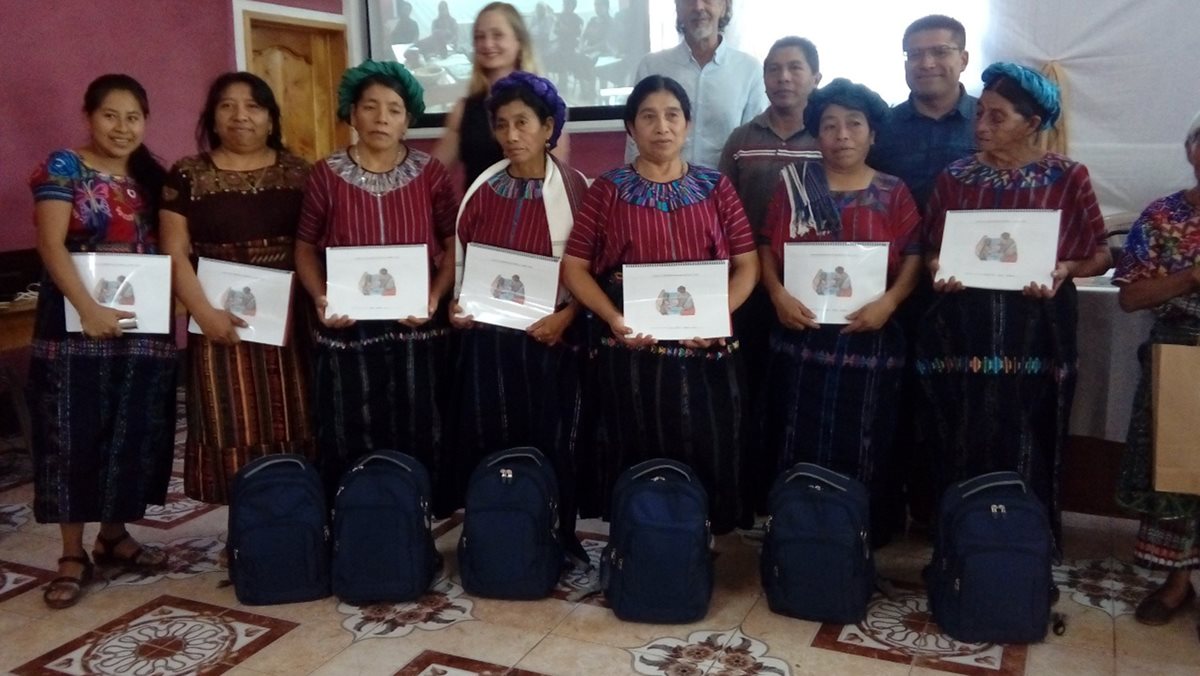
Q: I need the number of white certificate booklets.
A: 7